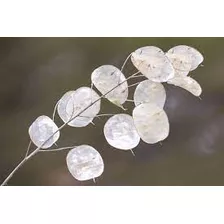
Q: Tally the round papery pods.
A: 11